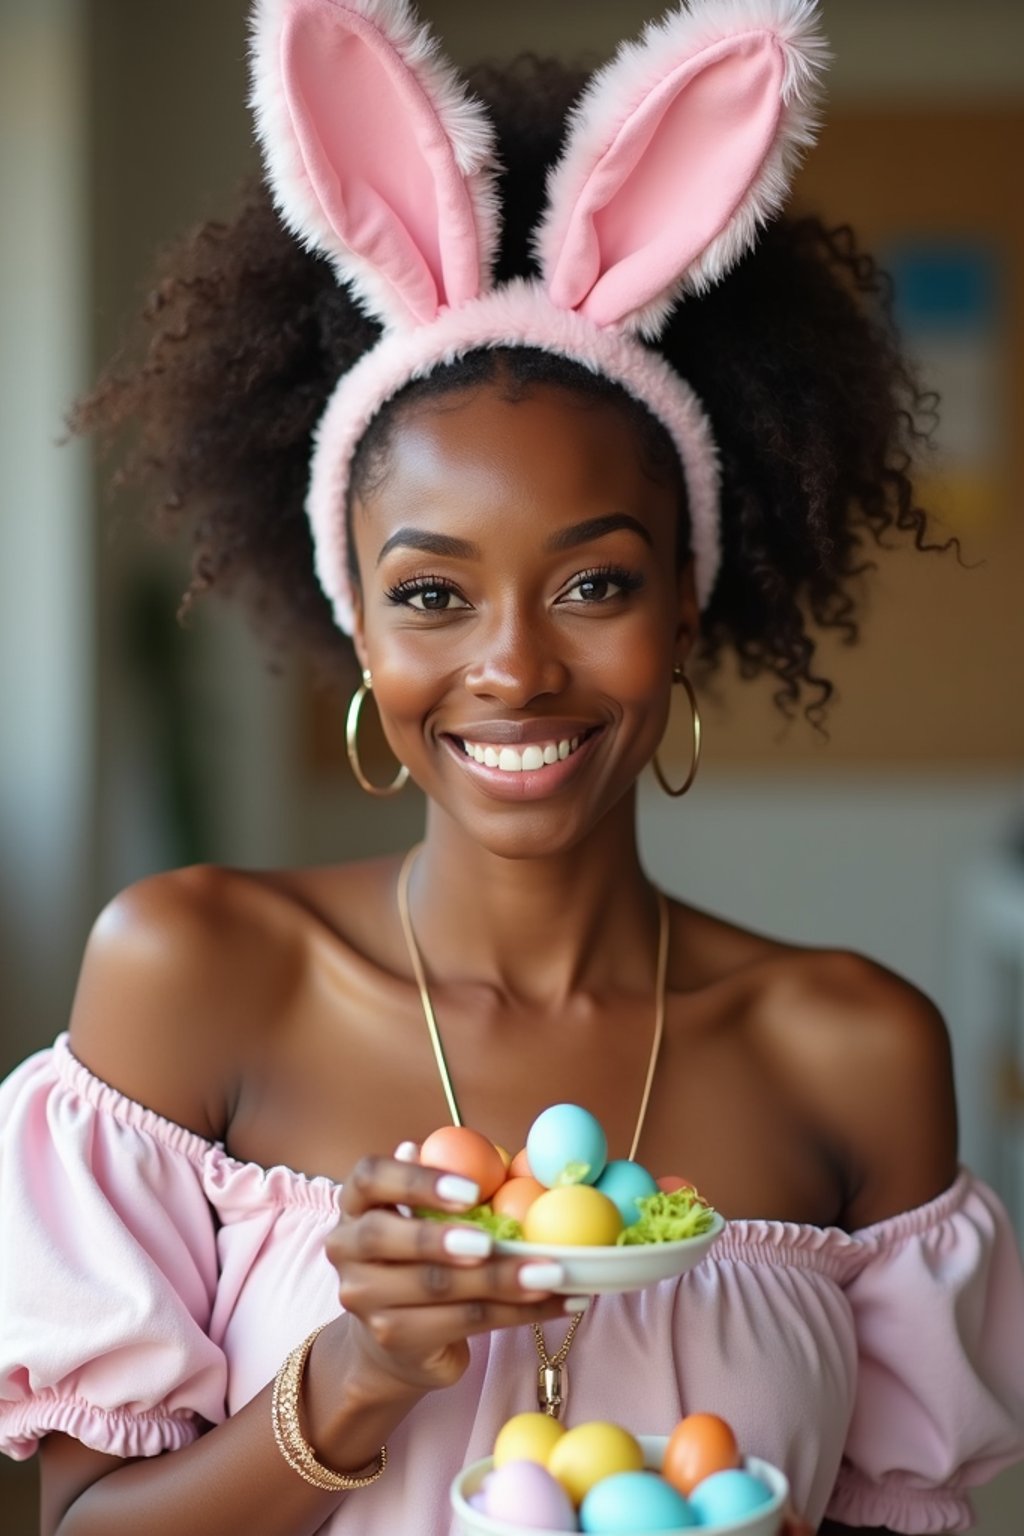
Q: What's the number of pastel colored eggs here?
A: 14